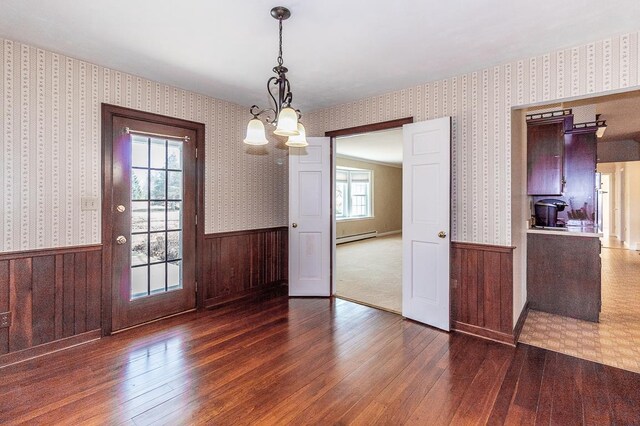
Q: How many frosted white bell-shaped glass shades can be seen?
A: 3